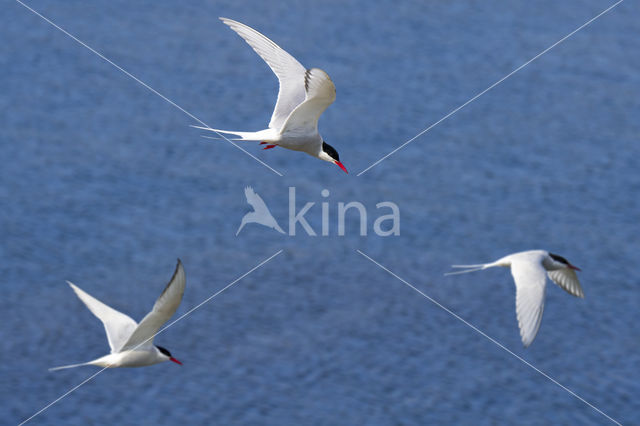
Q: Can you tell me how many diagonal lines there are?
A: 4